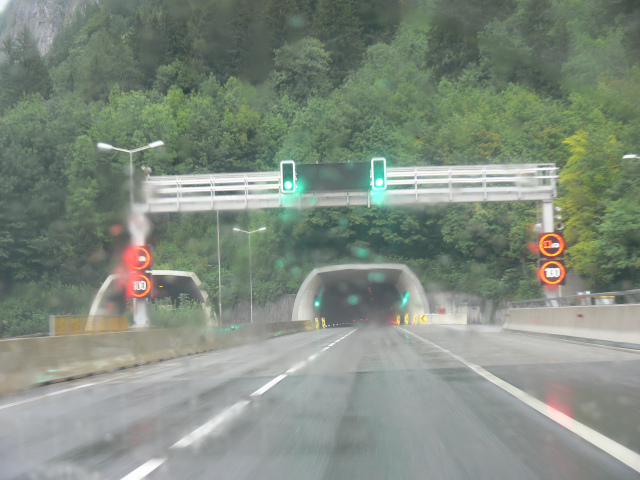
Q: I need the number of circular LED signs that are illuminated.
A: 4